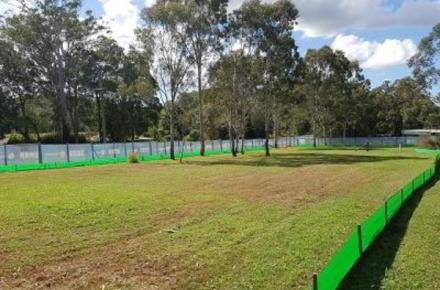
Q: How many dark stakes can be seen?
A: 7